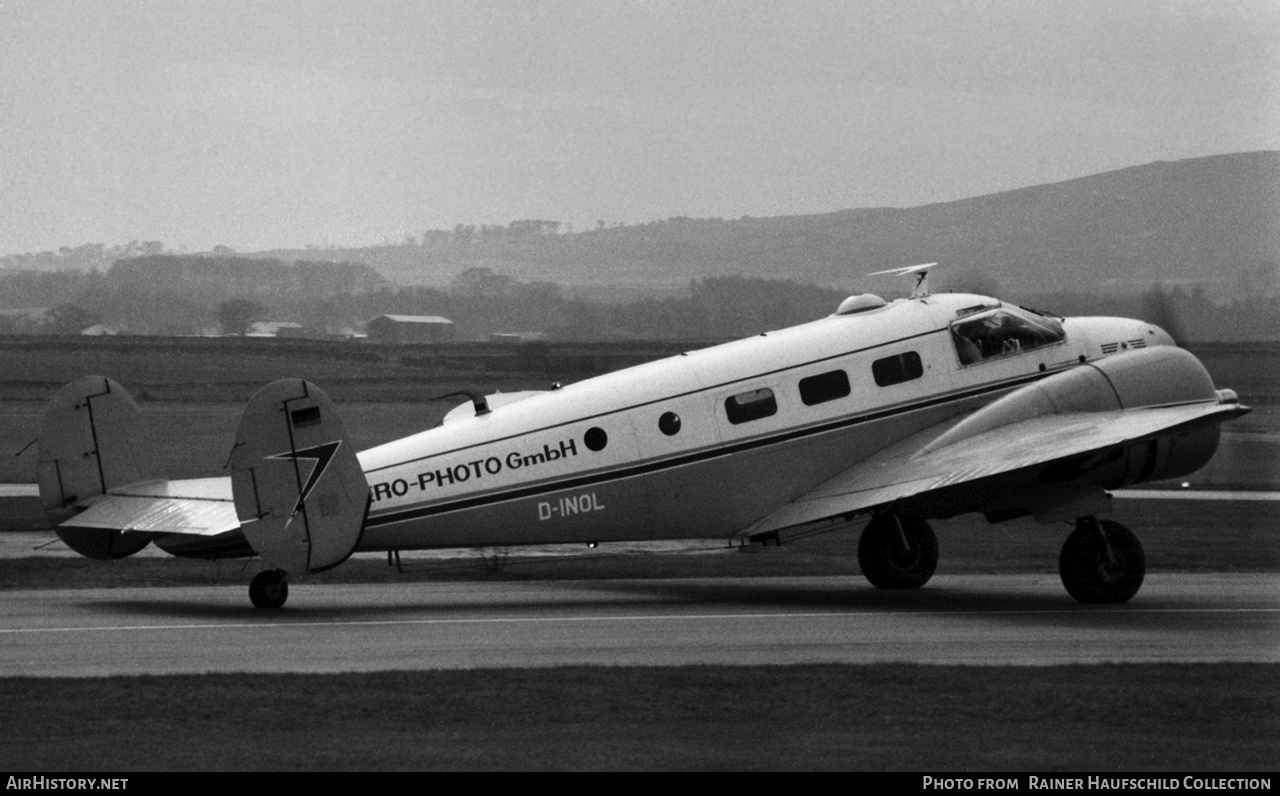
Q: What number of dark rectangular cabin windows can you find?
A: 3